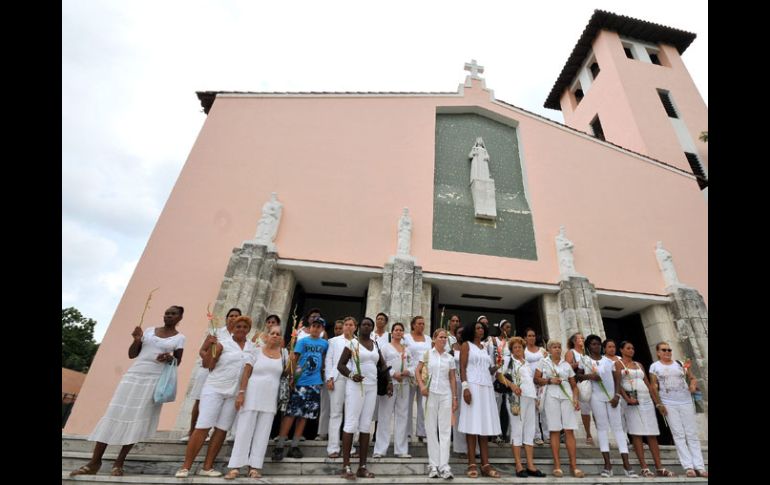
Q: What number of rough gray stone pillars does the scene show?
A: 4